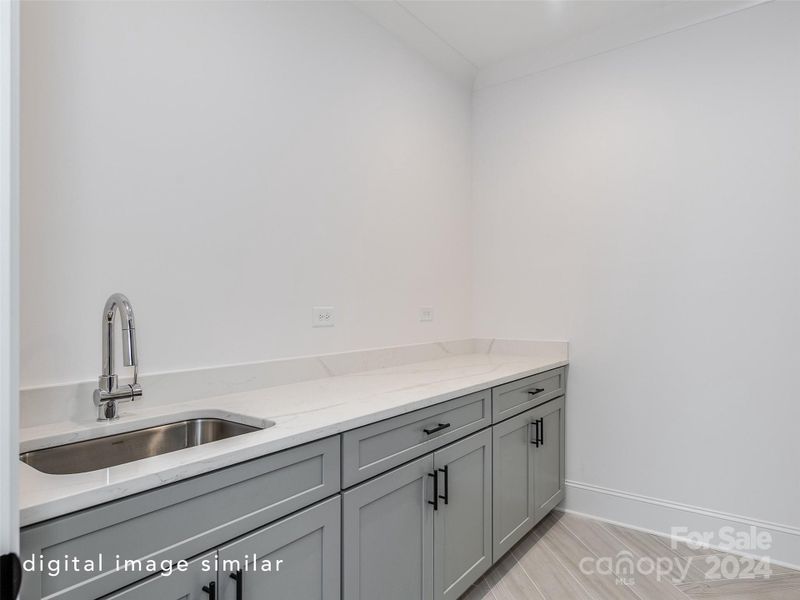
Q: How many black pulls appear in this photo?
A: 8